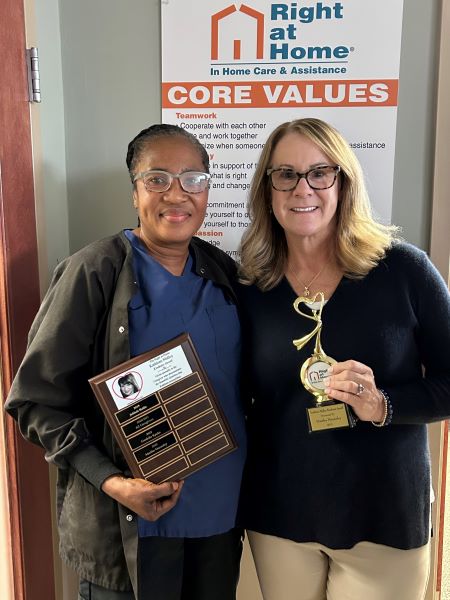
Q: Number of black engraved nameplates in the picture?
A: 4